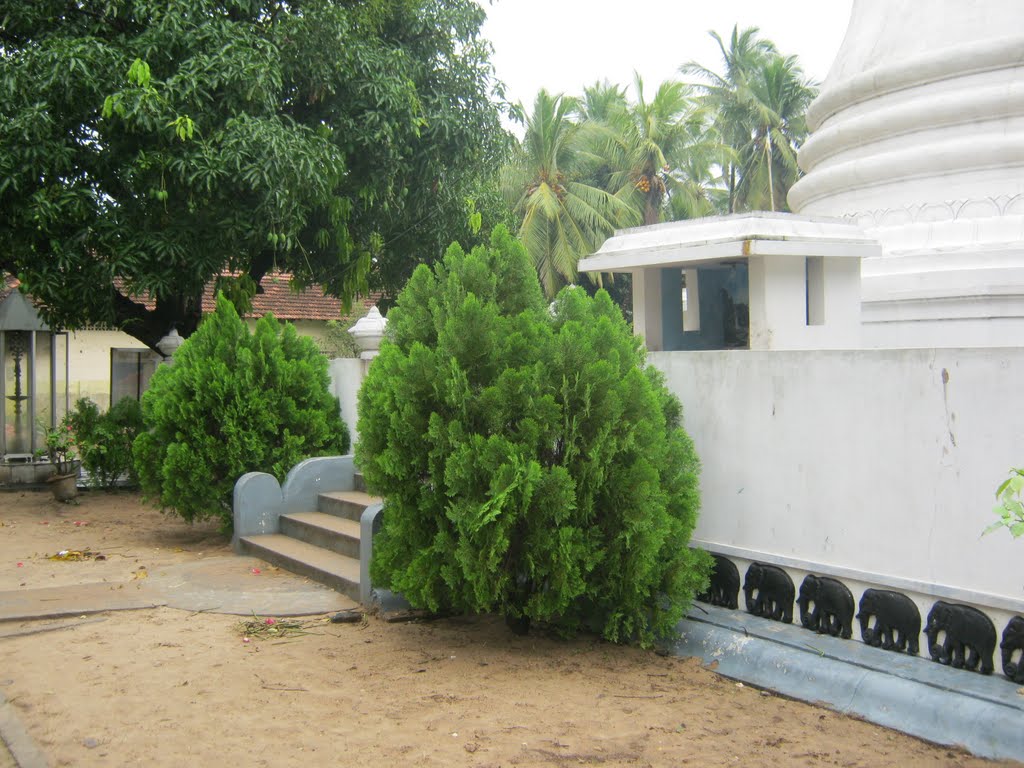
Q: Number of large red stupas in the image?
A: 0